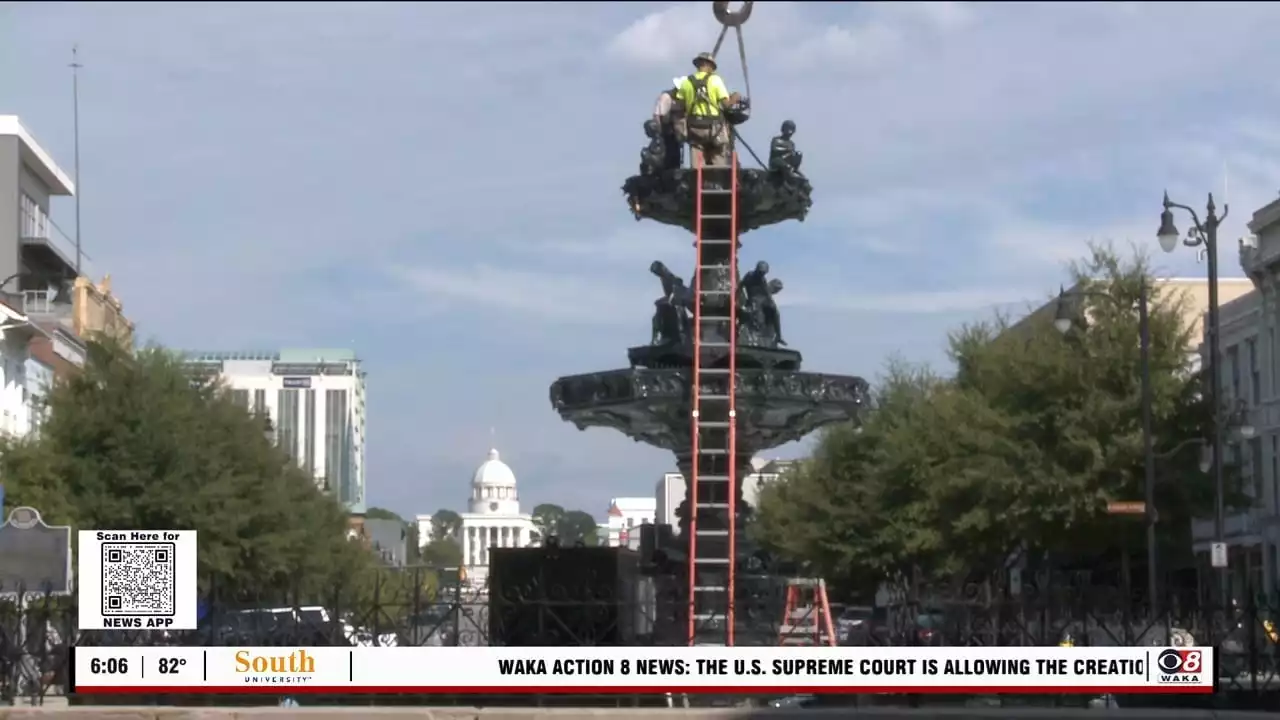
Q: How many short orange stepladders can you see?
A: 1